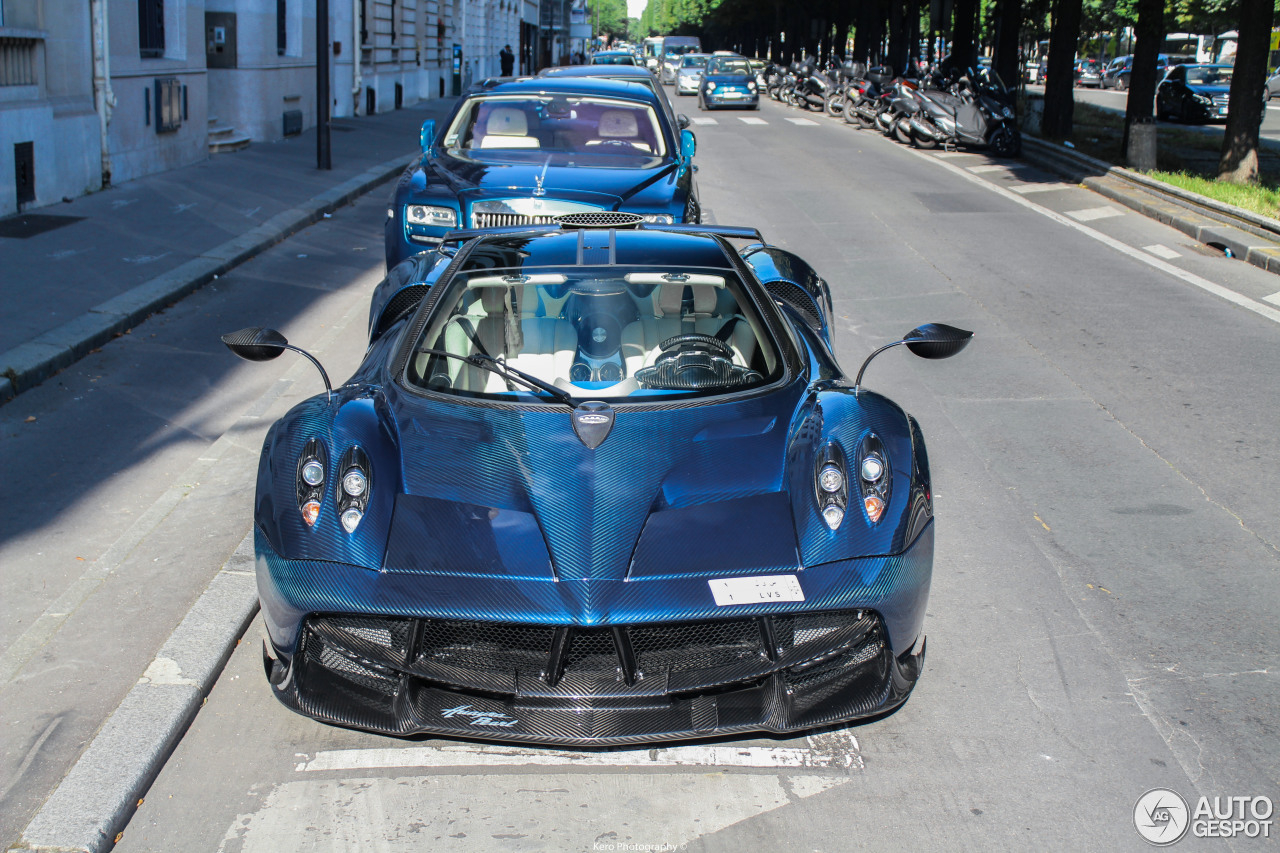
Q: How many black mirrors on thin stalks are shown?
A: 2